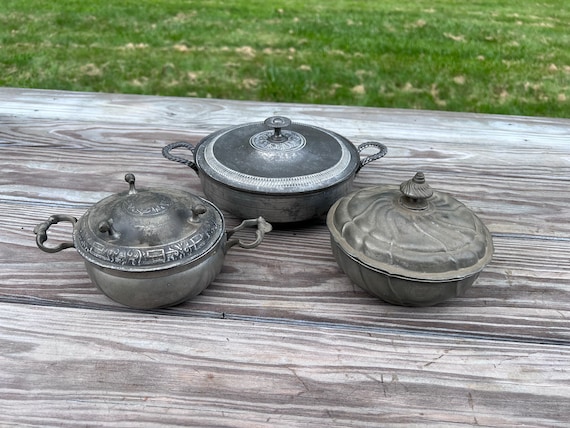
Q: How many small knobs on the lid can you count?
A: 3